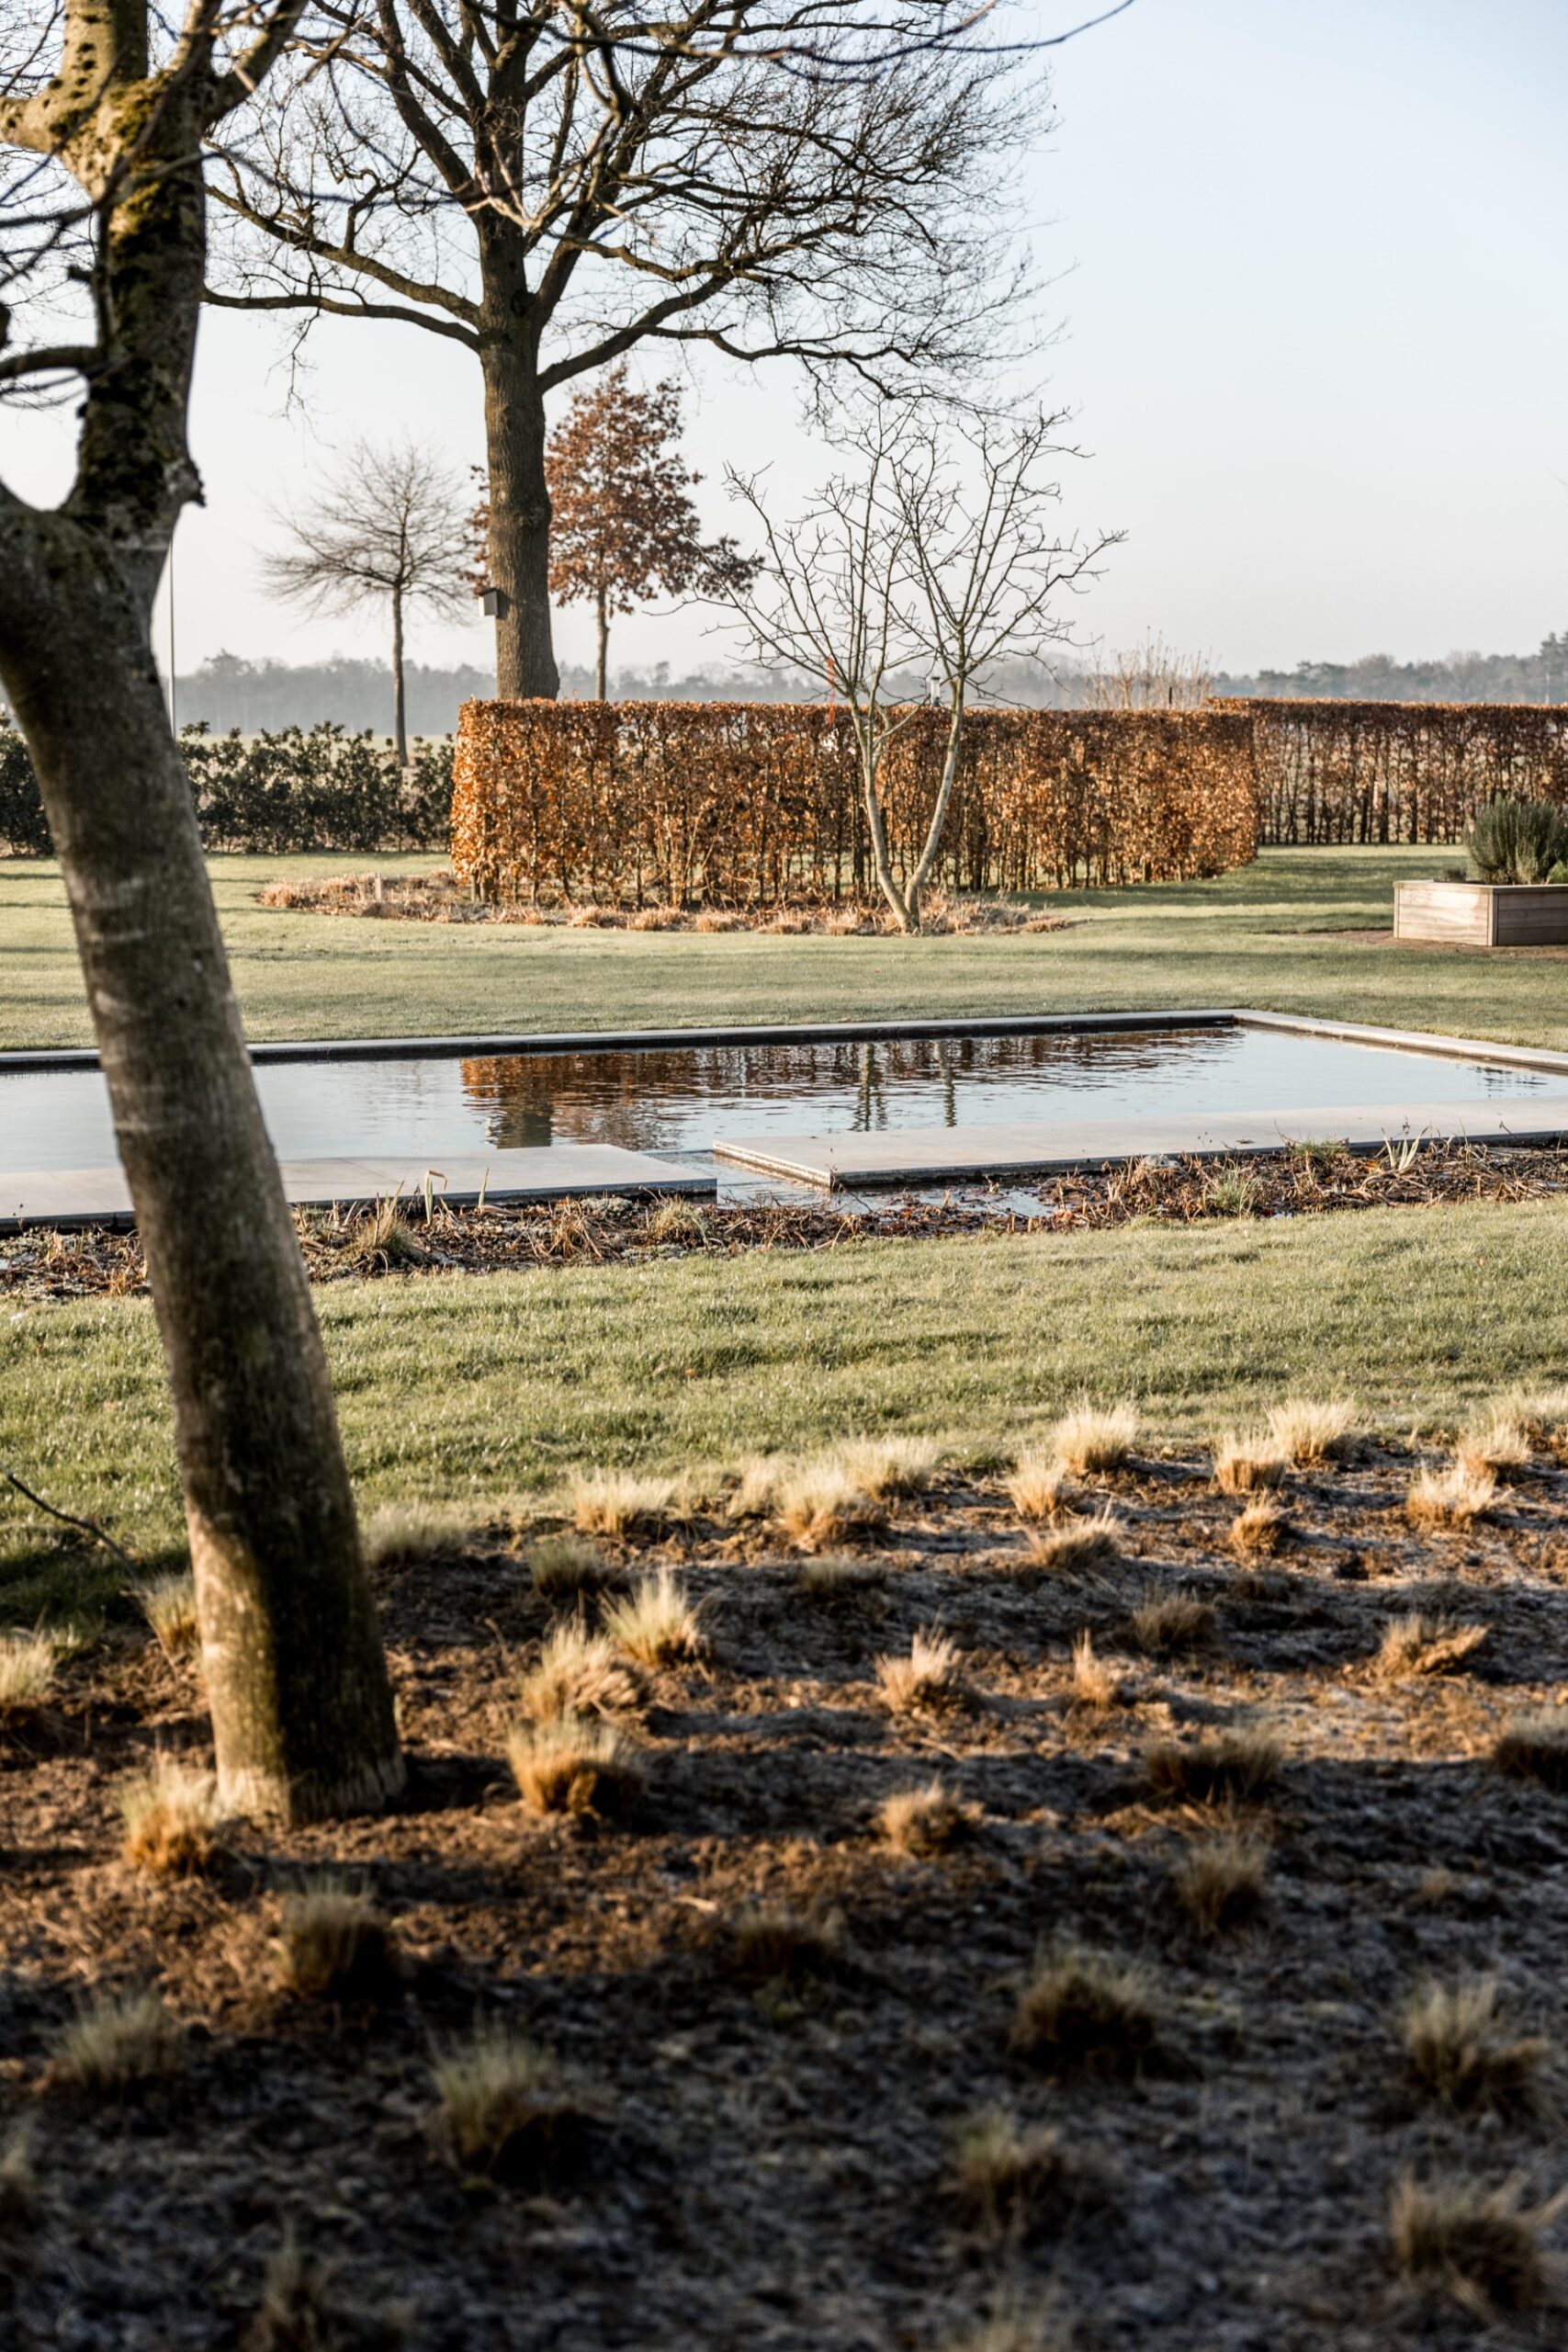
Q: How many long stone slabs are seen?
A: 2